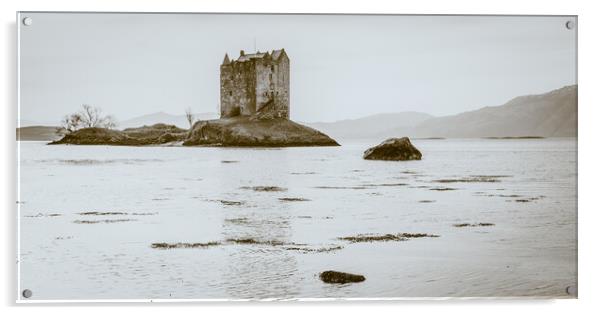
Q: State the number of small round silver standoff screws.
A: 4